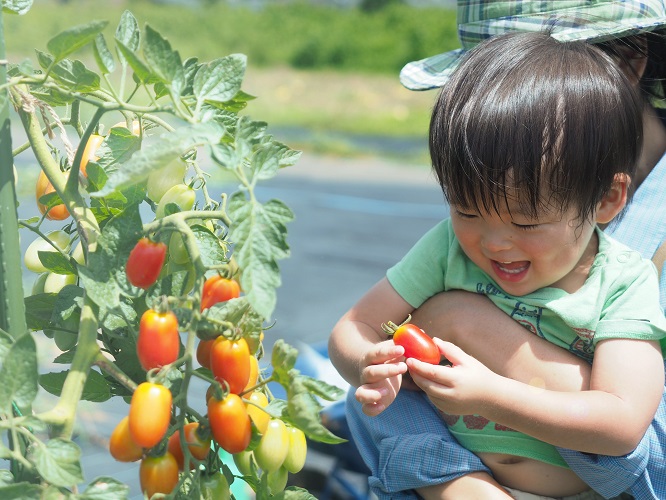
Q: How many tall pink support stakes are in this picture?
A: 0